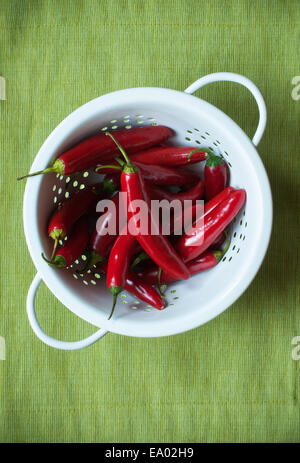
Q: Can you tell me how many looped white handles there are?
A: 2